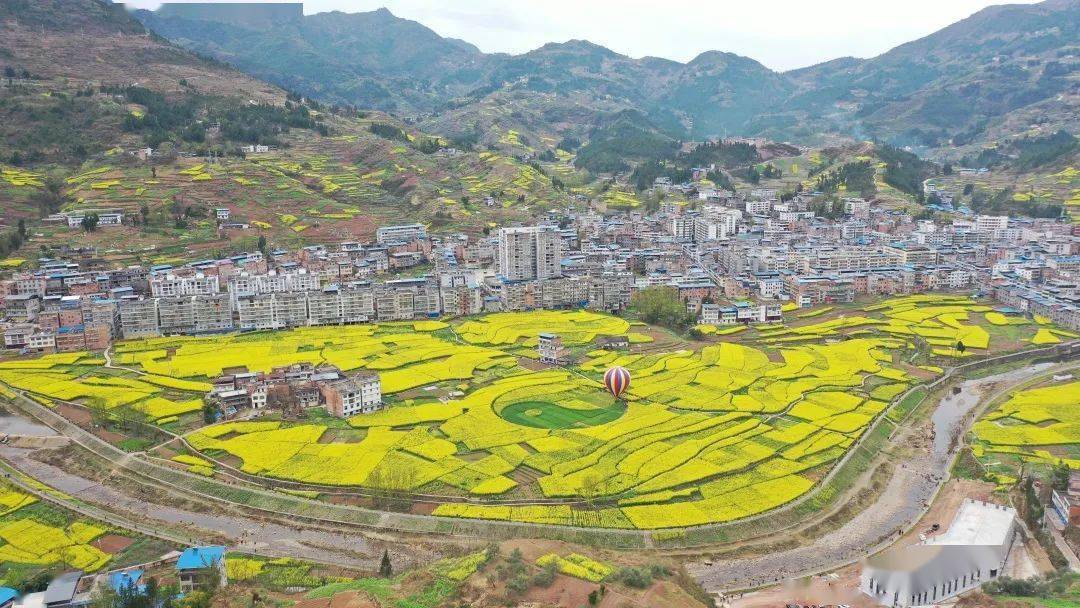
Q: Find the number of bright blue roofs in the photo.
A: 3